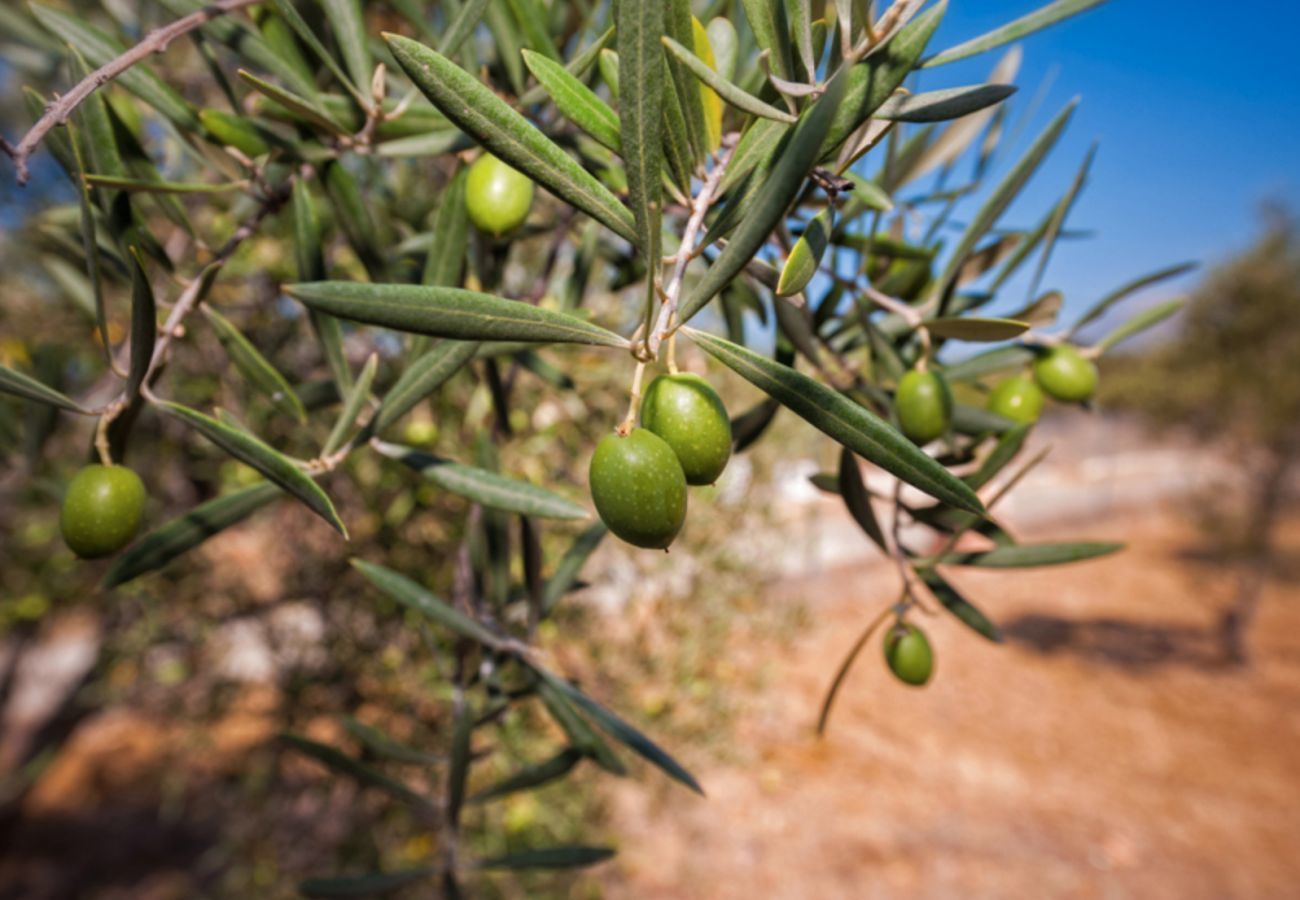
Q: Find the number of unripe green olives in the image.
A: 8